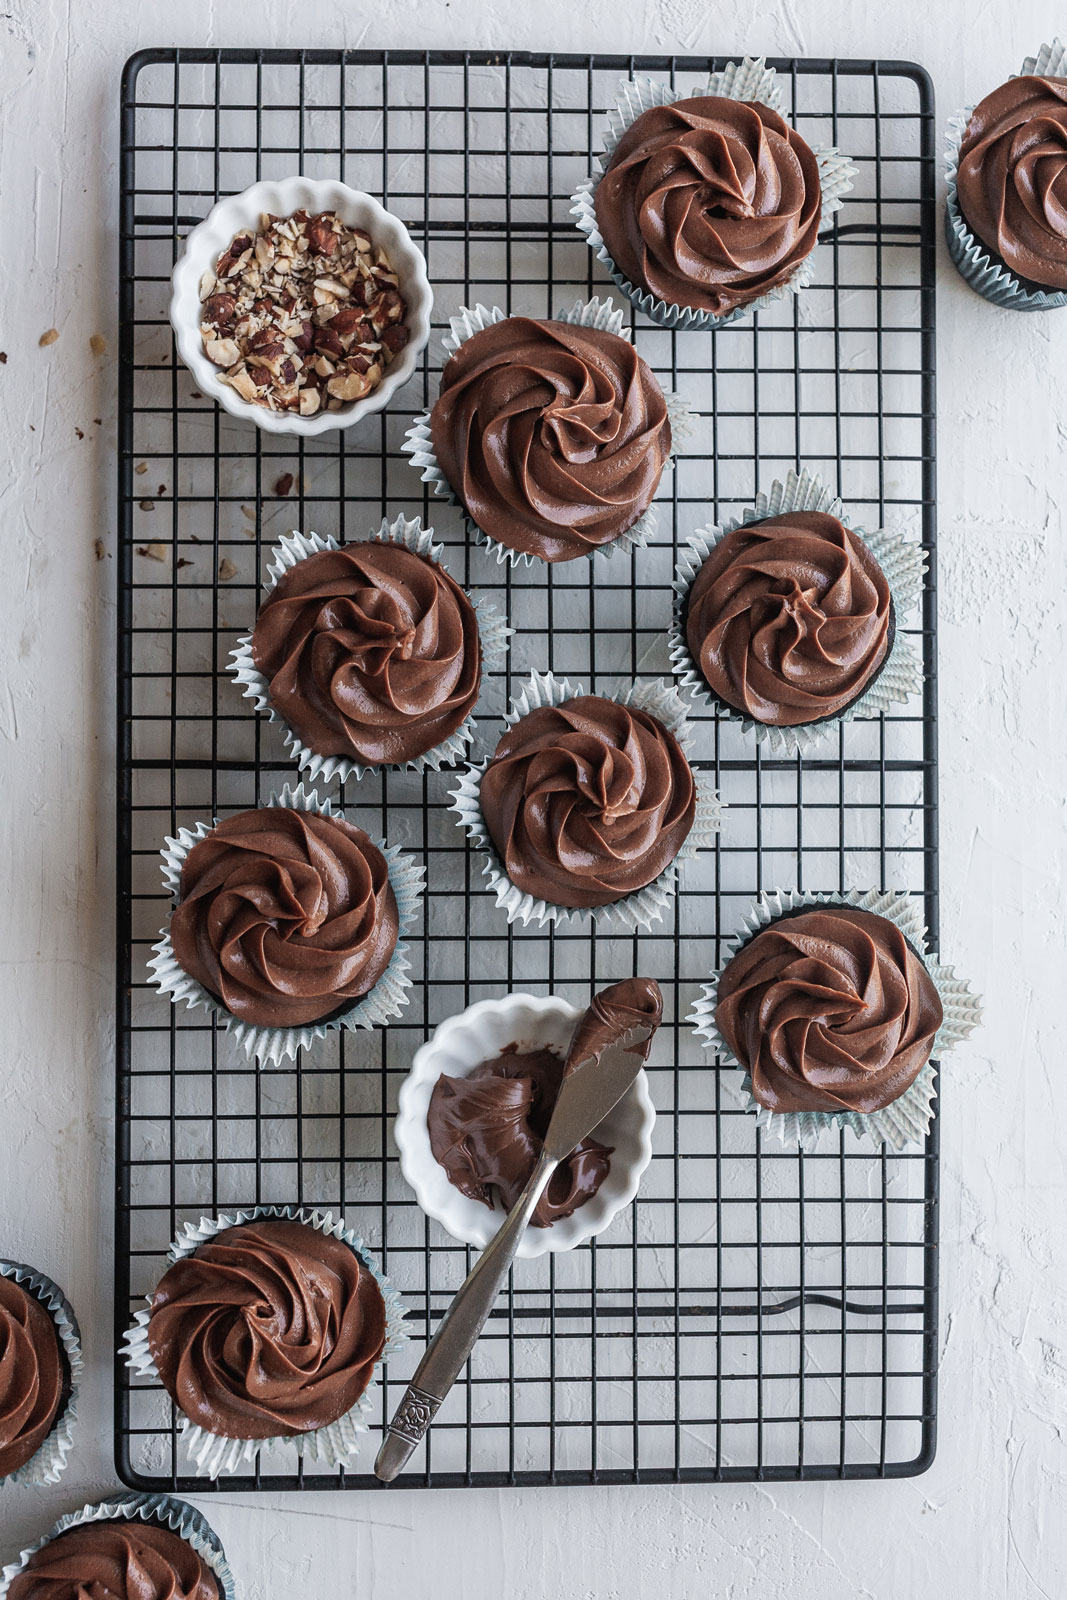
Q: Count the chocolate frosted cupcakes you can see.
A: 11